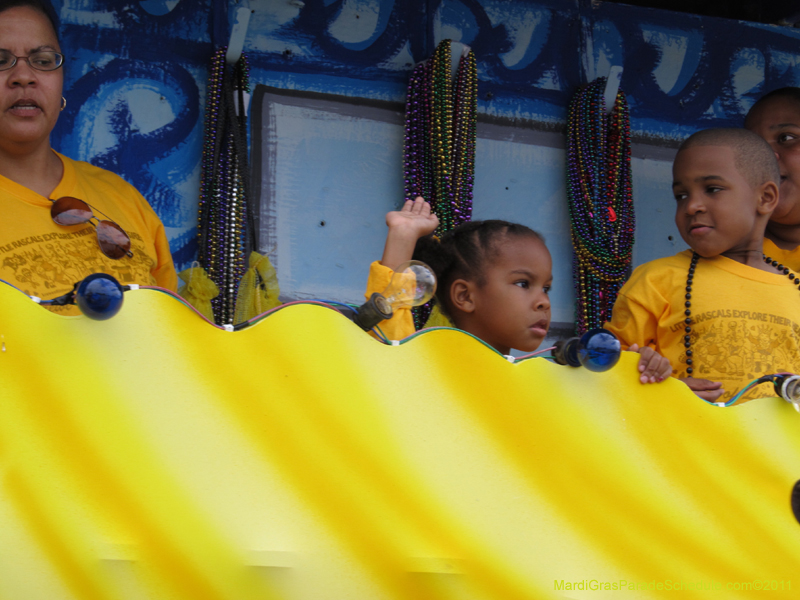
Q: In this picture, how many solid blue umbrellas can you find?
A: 0